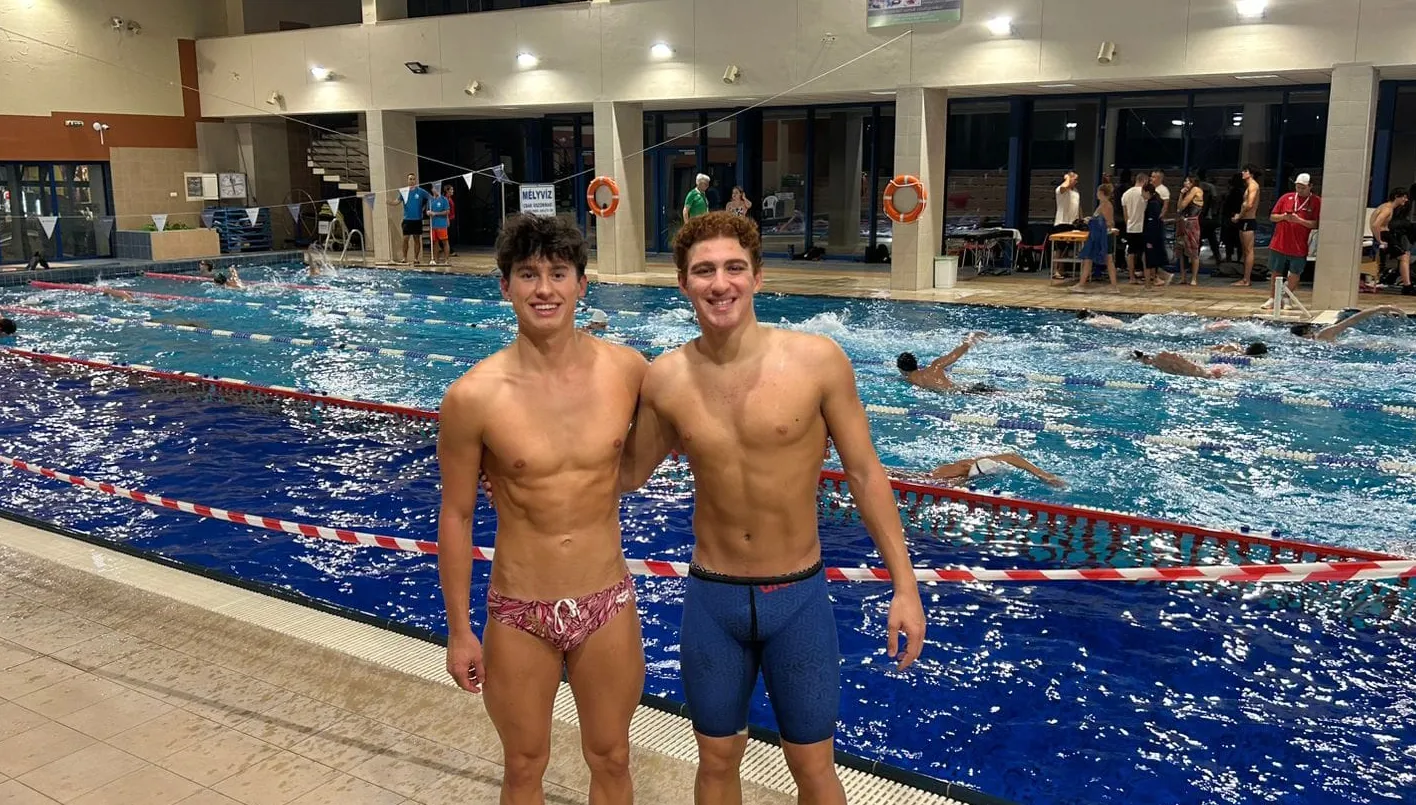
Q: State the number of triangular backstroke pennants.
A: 12